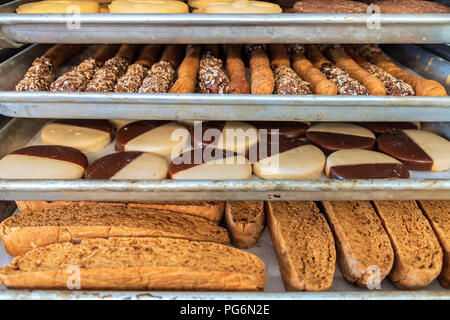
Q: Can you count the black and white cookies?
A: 12